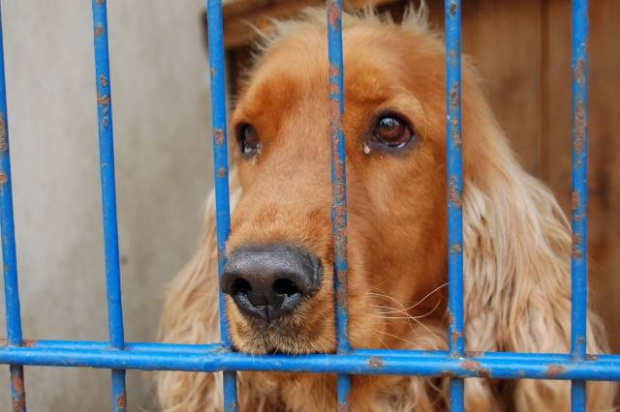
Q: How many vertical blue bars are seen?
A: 6